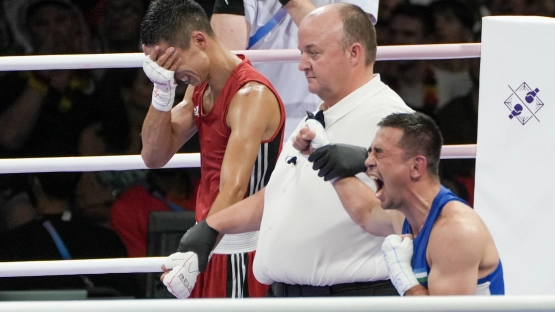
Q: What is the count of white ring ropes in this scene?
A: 4